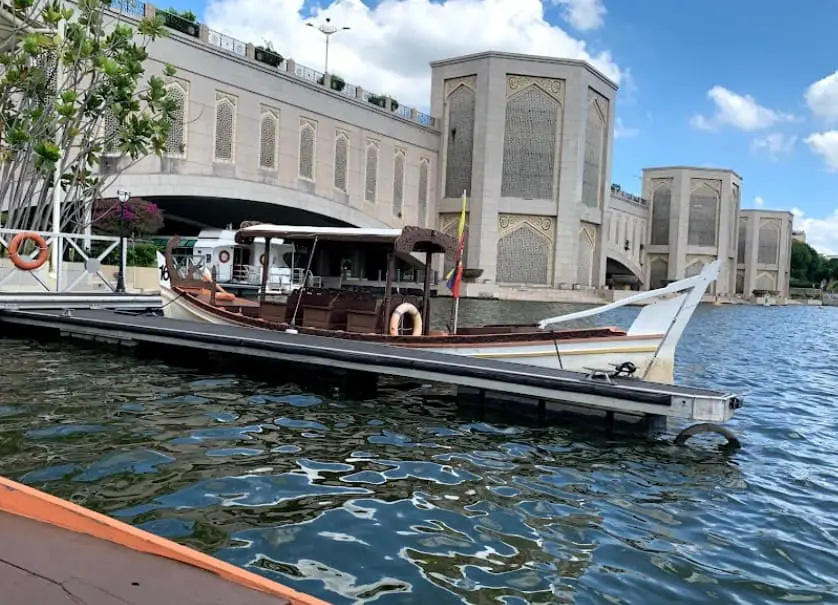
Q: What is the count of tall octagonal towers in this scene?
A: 3